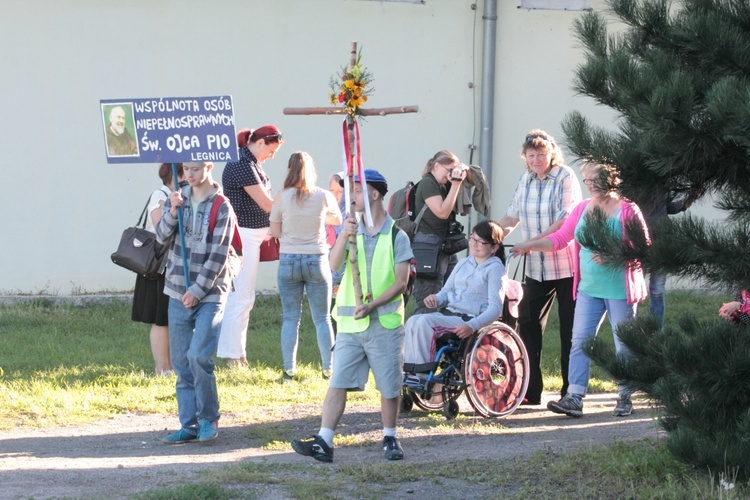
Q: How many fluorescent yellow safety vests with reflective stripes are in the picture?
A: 1